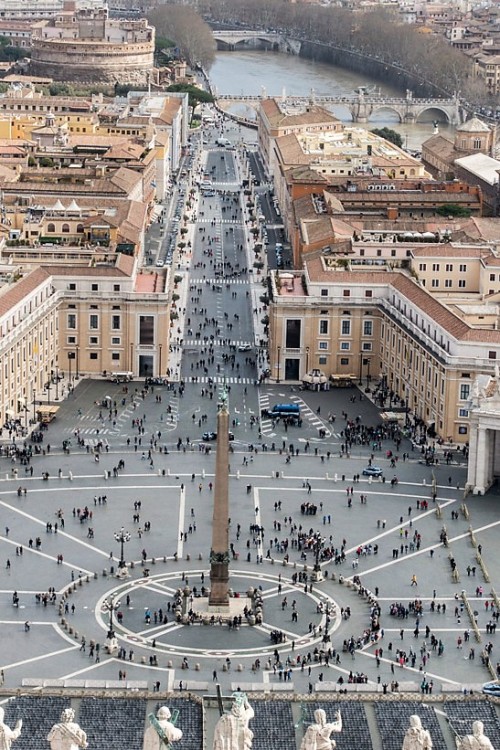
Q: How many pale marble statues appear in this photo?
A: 7